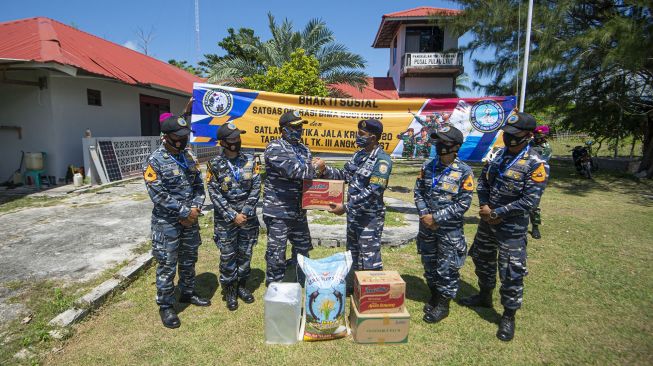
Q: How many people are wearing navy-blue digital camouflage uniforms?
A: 6